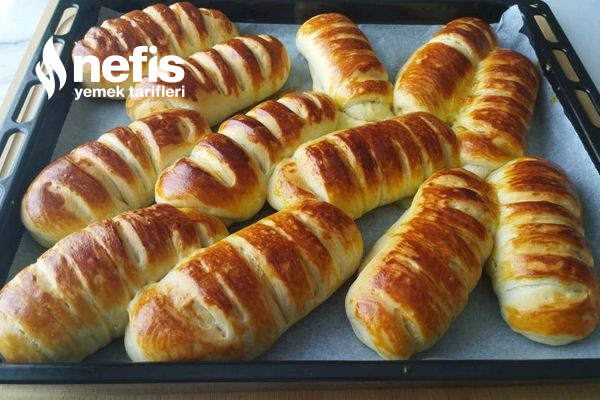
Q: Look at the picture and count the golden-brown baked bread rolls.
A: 12